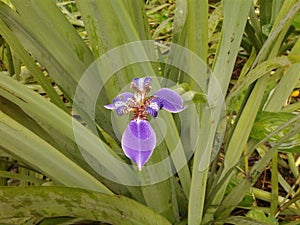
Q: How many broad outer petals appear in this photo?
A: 3